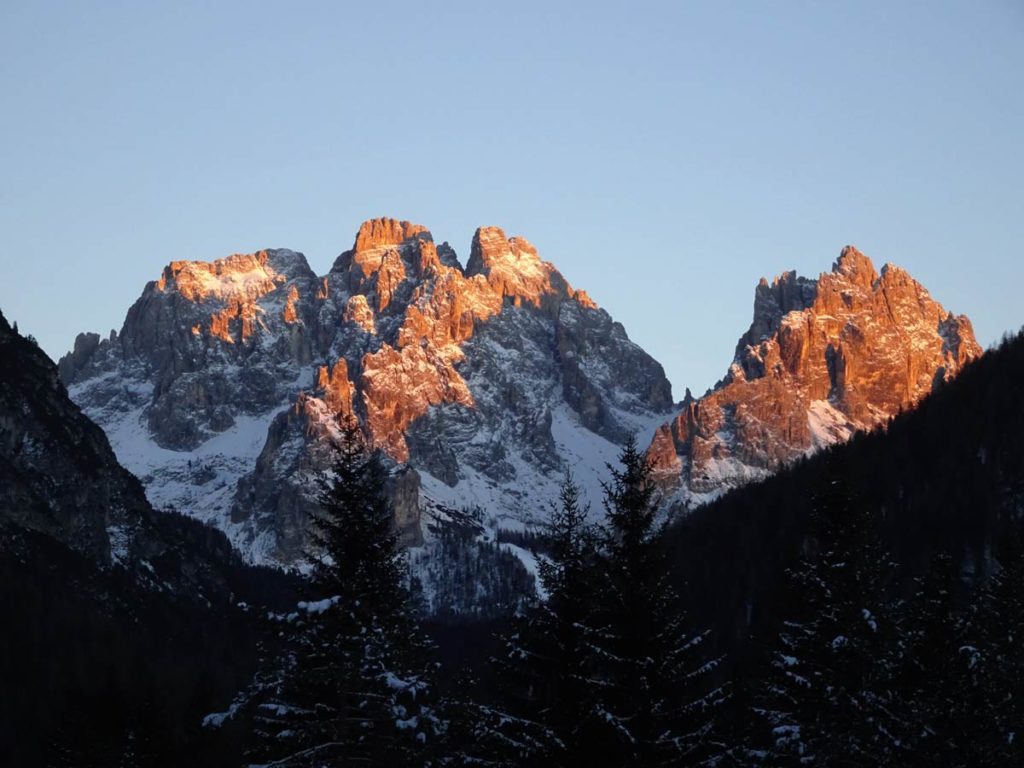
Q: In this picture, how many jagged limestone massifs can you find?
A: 2